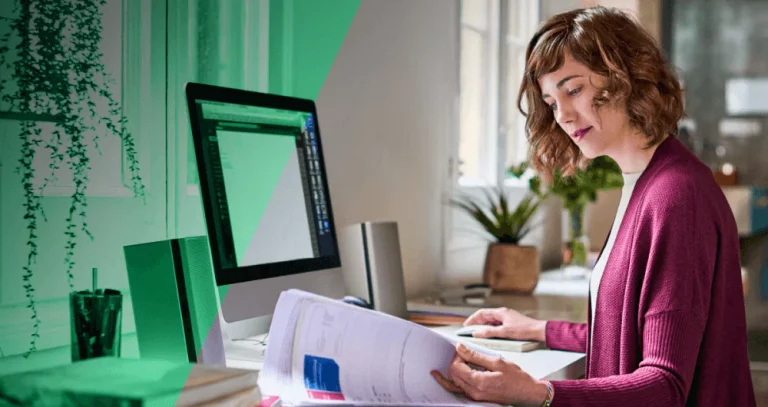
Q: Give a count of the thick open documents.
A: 1